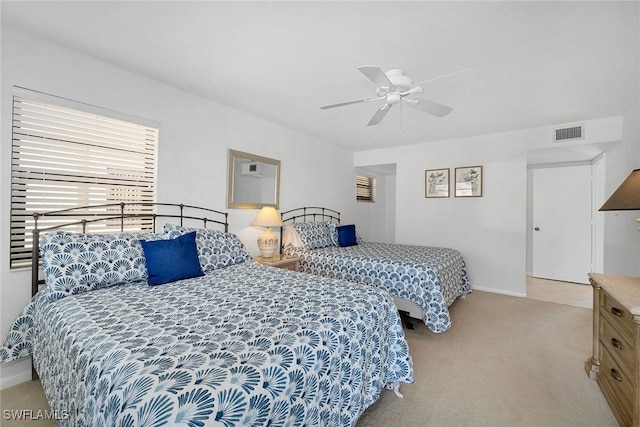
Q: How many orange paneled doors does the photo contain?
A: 0